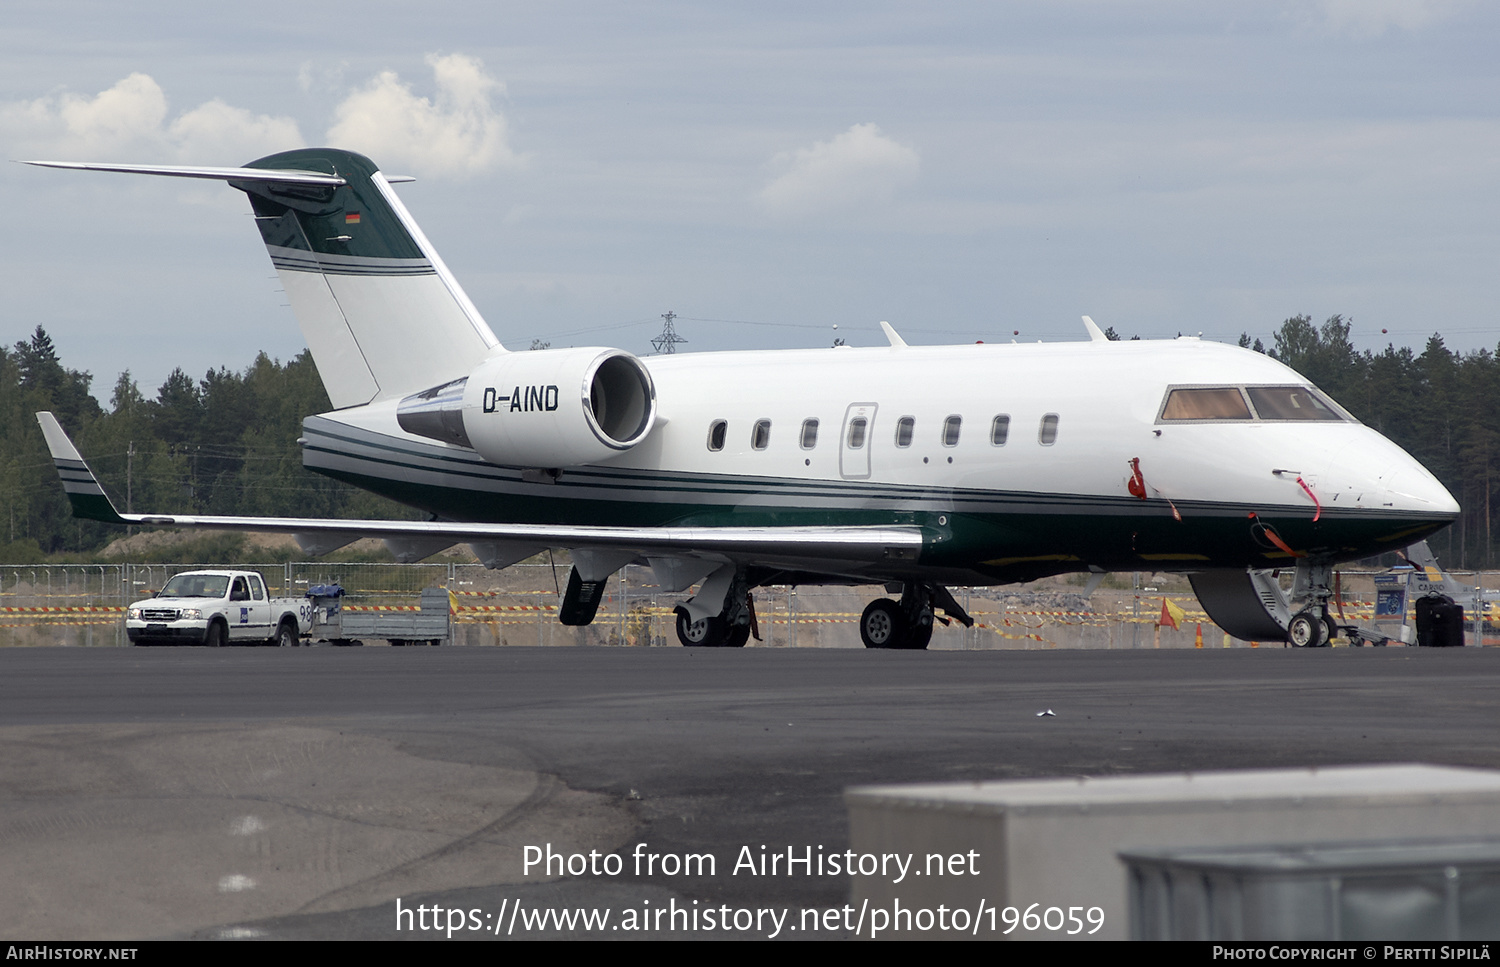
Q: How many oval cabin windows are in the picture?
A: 8